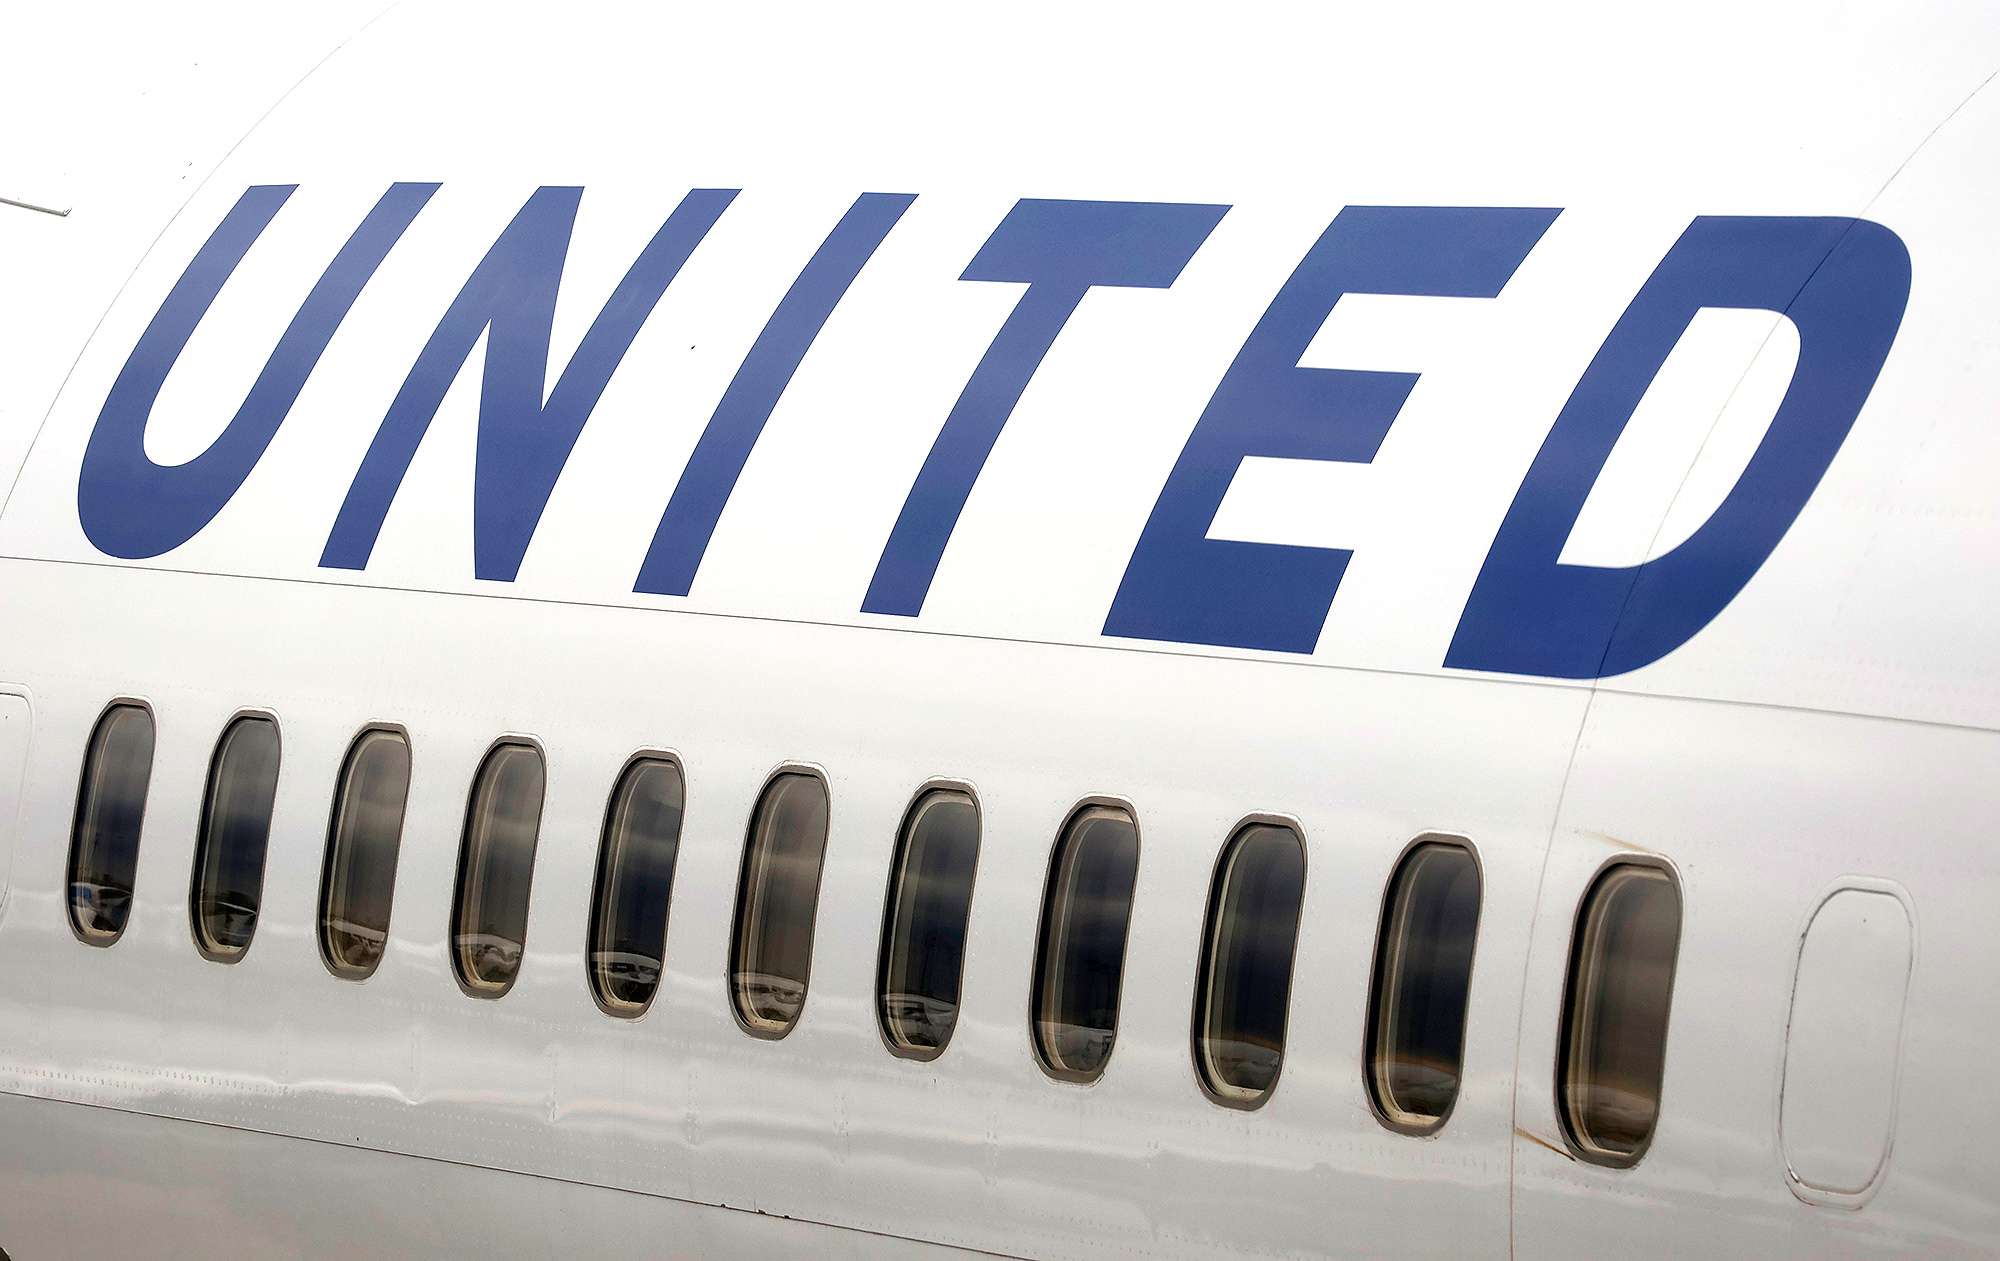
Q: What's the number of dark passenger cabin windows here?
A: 11